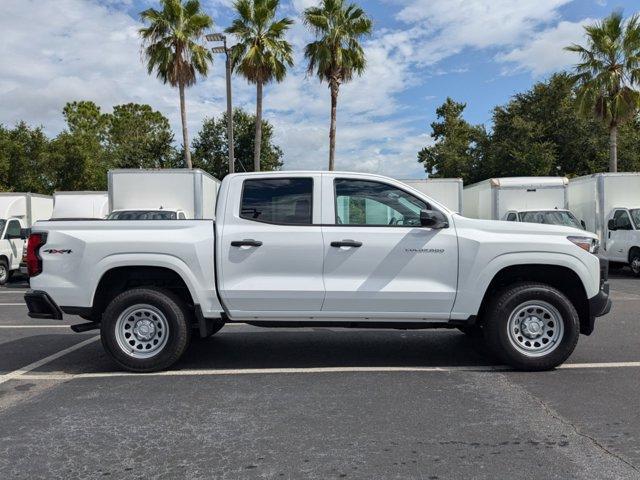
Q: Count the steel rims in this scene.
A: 2